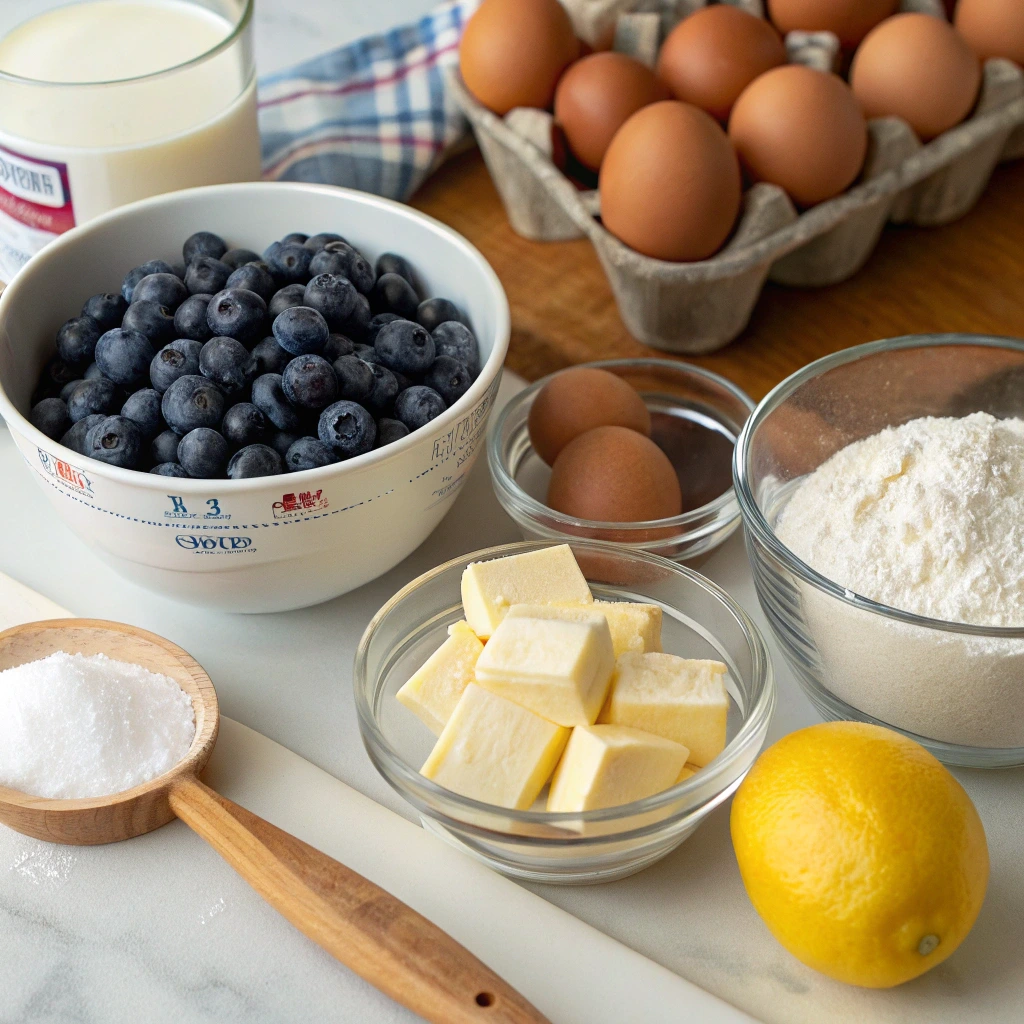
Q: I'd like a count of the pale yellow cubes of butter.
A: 7